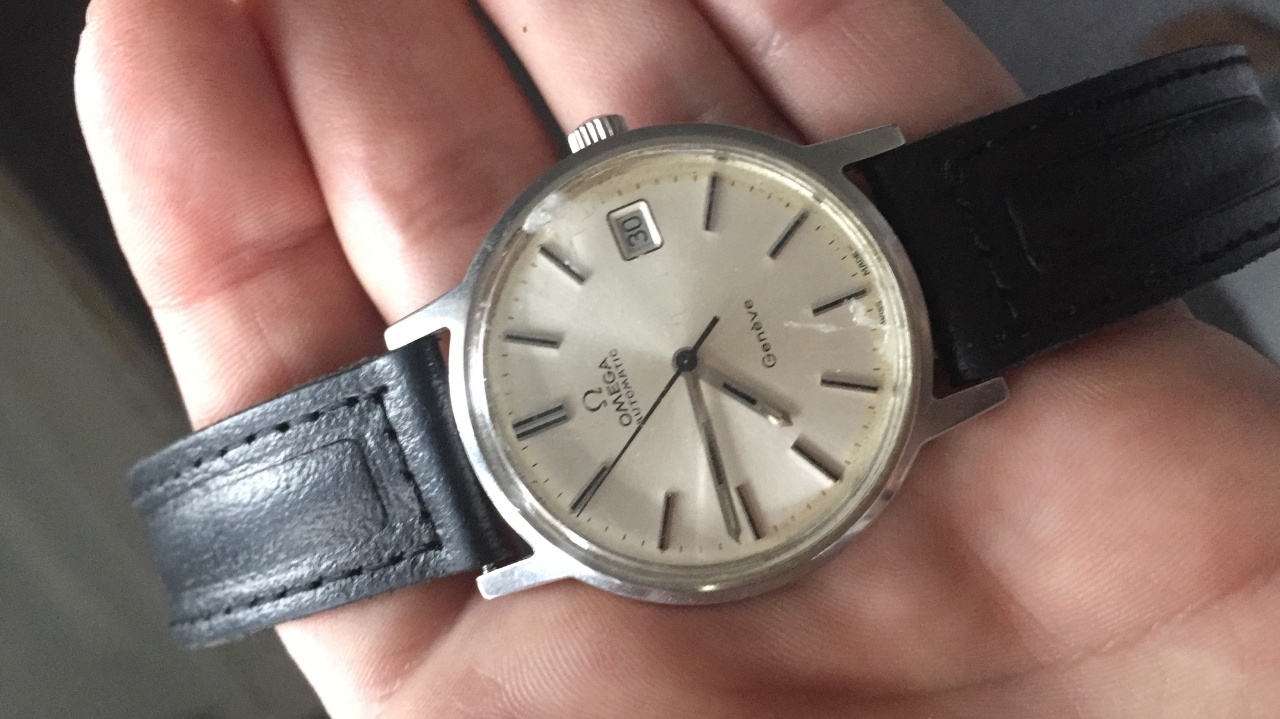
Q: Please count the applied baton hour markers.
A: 11